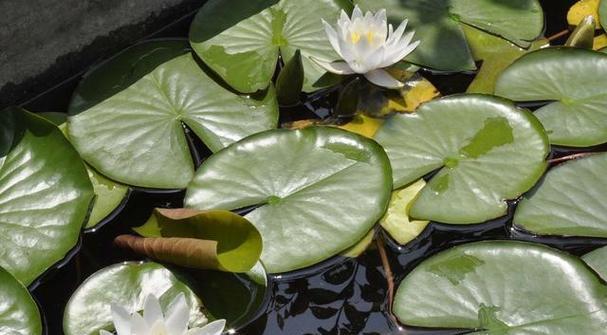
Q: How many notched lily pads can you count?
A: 7